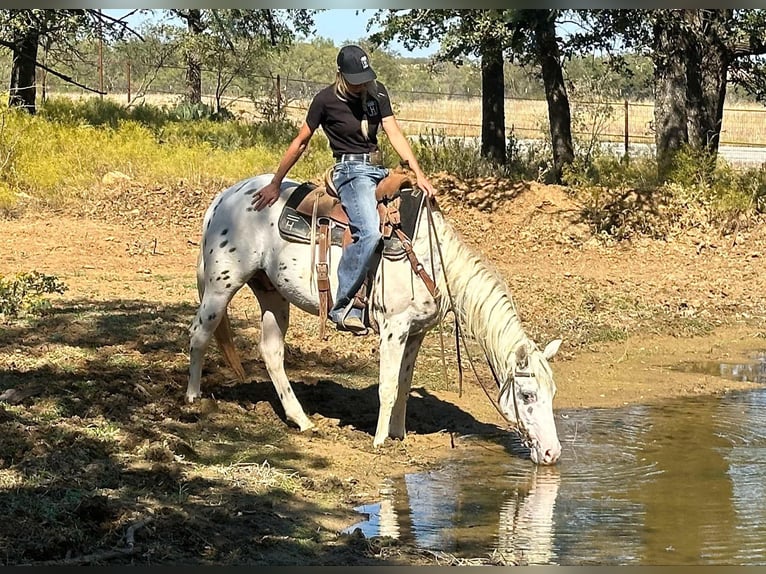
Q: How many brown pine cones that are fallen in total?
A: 0